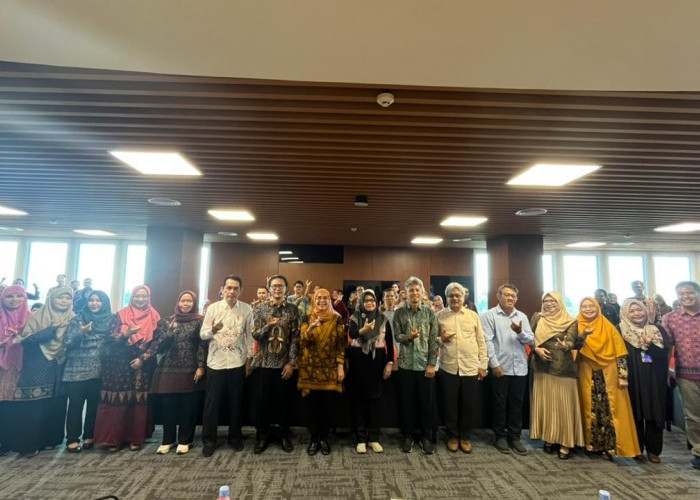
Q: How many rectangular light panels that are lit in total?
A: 10